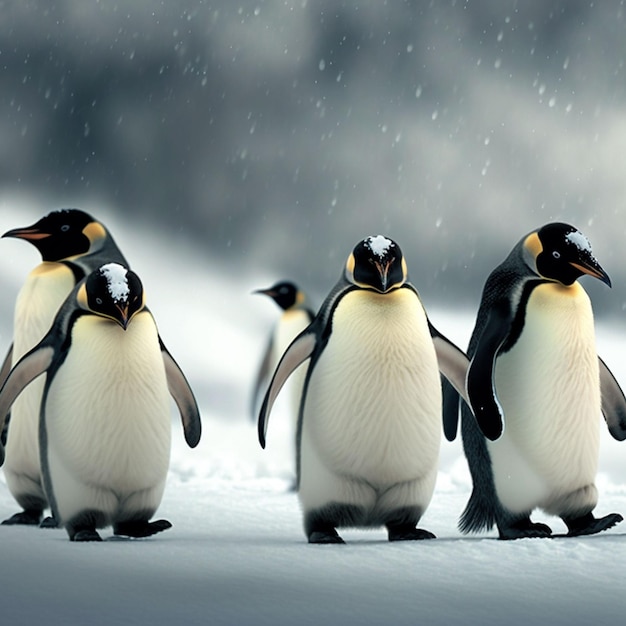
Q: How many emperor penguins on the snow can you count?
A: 5